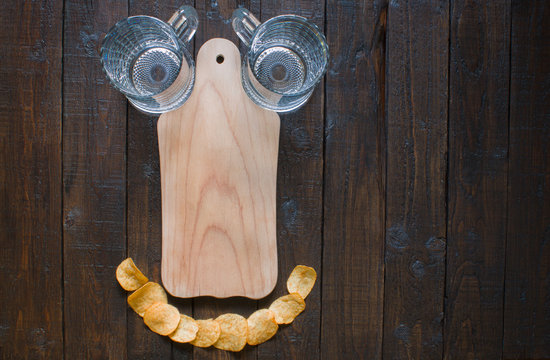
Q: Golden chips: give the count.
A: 9